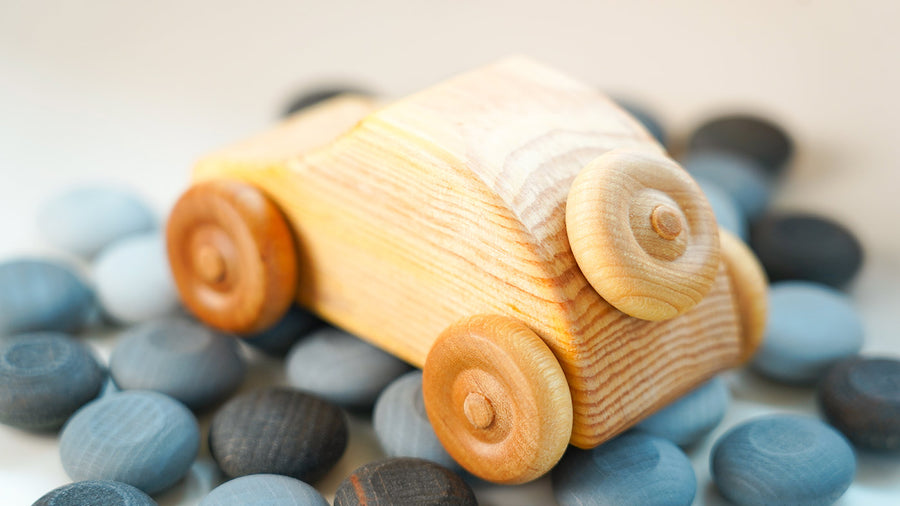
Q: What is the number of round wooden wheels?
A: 4